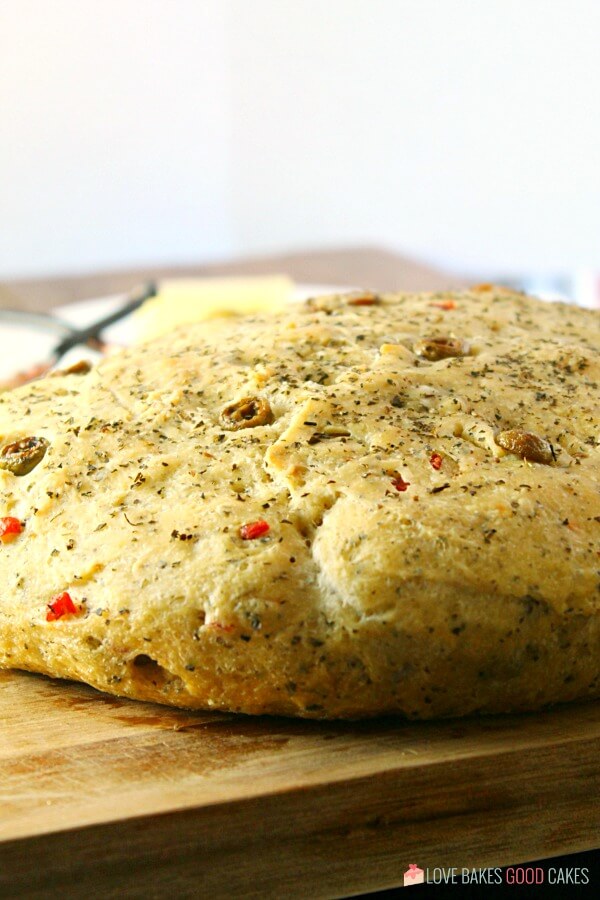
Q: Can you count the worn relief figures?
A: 0